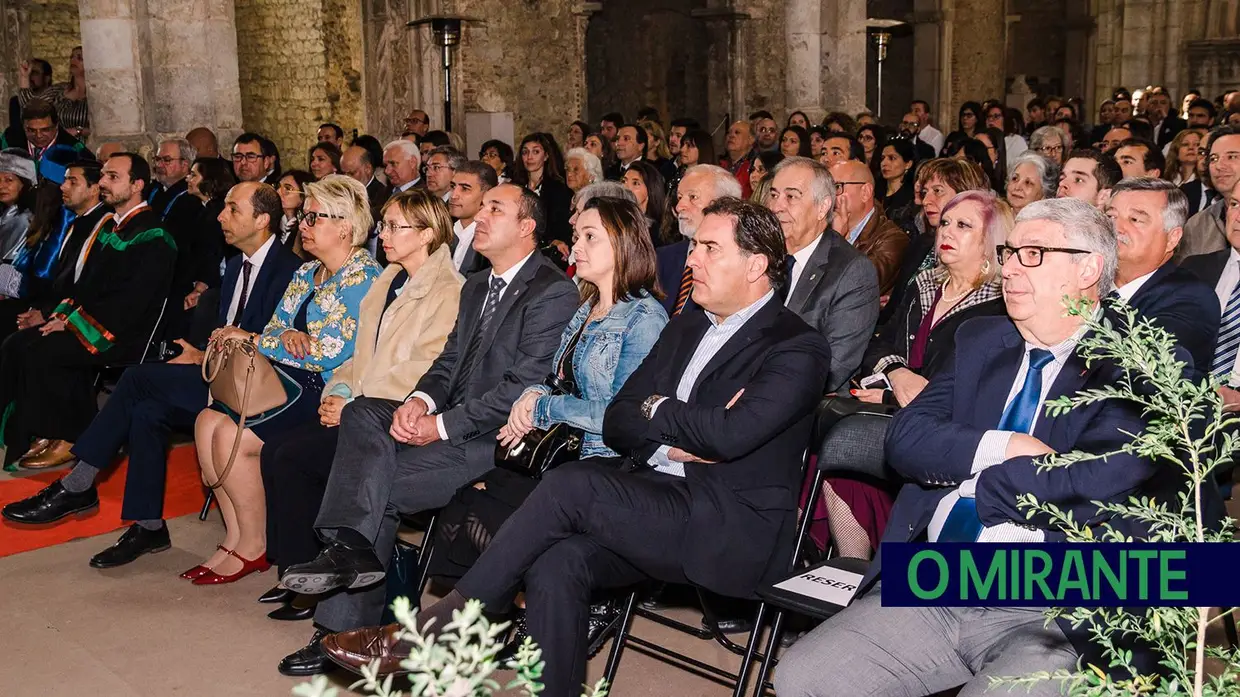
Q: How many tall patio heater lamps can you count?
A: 2